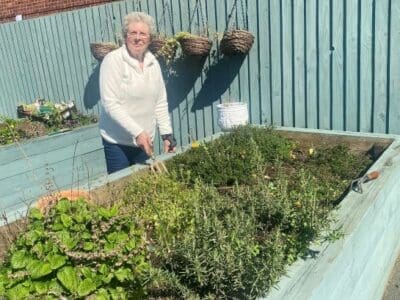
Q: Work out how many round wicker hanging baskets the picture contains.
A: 4